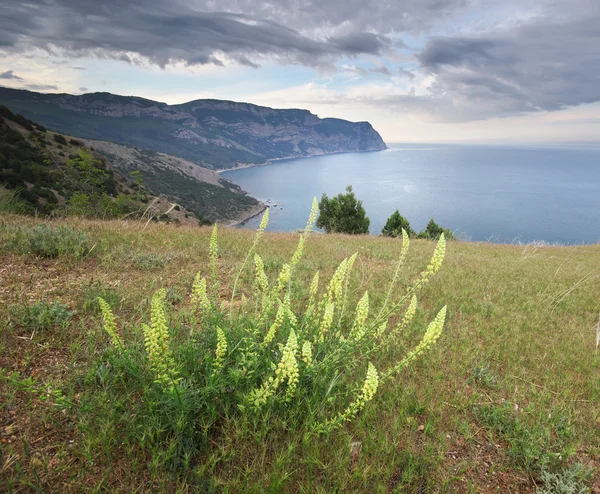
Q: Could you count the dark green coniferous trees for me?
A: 3